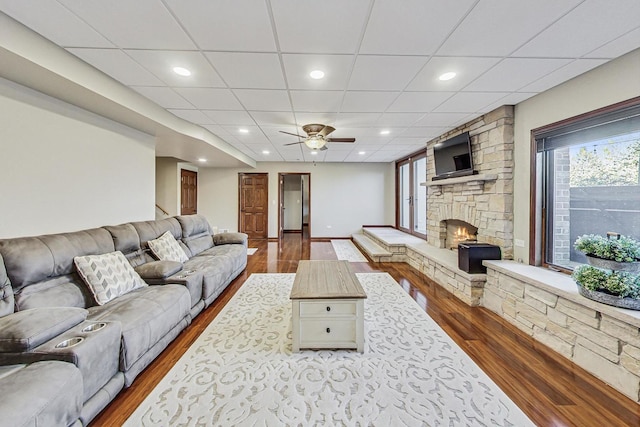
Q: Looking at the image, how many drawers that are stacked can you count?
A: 2